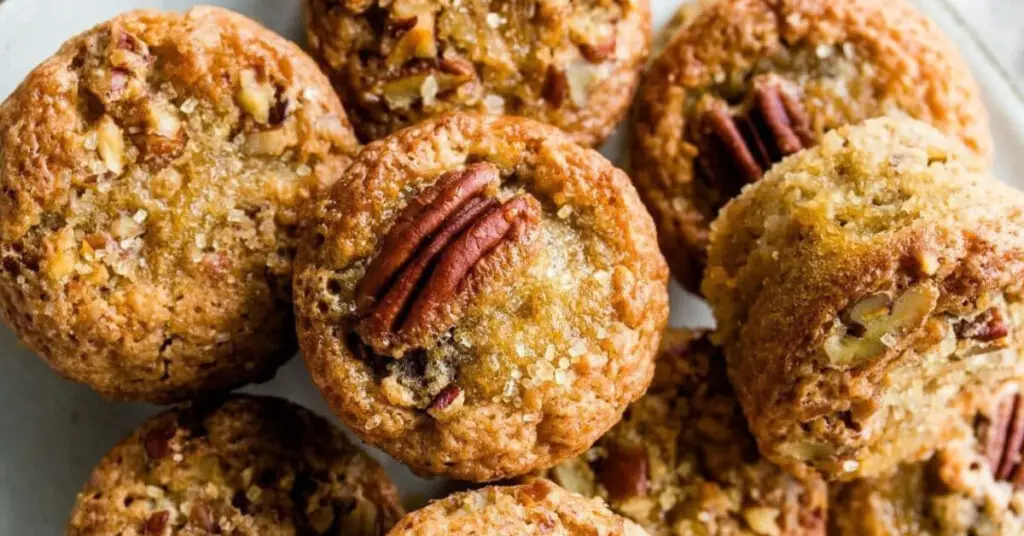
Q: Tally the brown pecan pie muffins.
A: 9